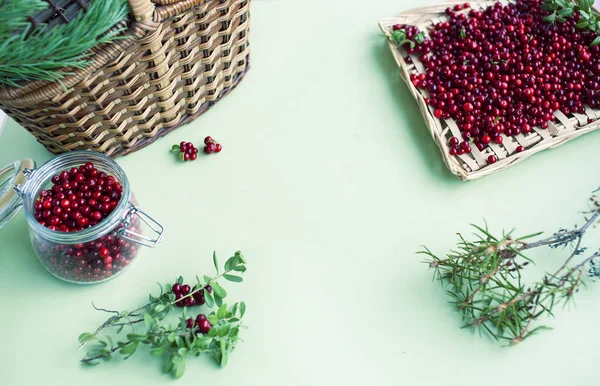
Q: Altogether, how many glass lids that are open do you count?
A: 1